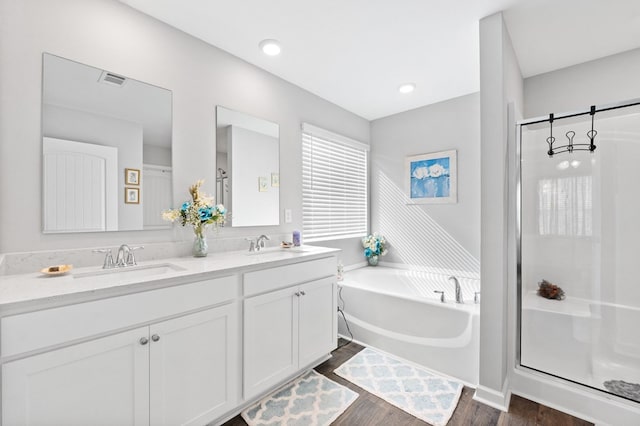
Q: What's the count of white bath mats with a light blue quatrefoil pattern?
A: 2